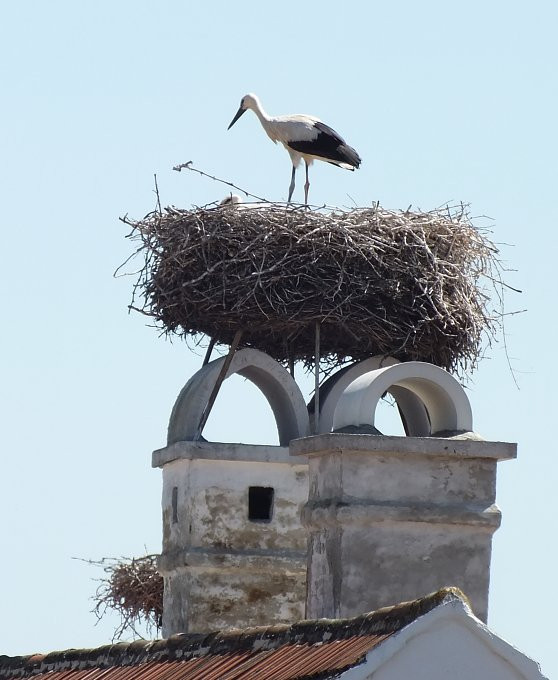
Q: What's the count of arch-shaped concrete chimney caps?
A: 3